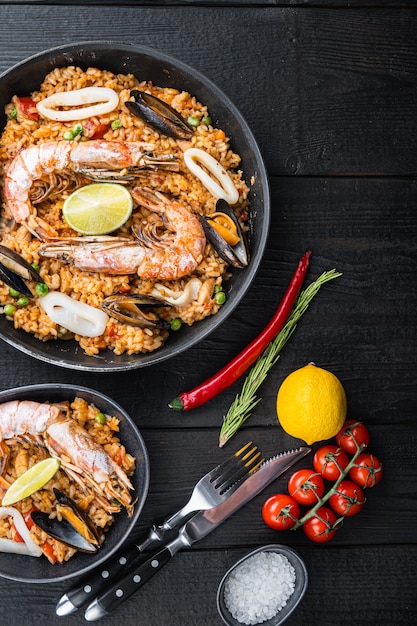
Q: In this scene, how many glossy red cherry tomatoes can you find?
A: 7